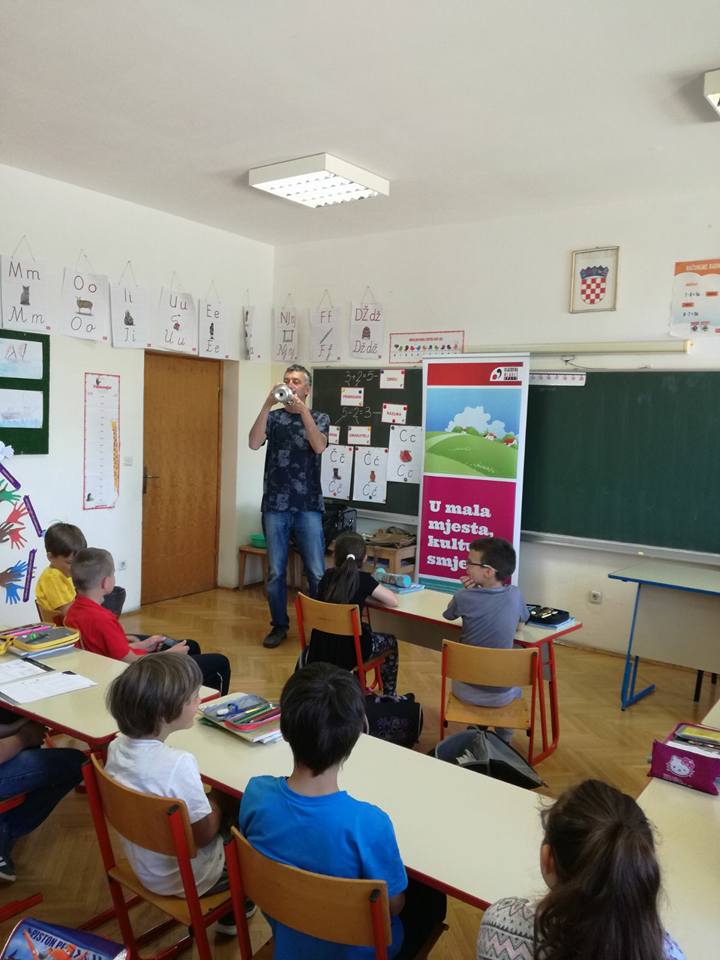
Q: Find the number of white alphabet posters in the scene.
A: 12